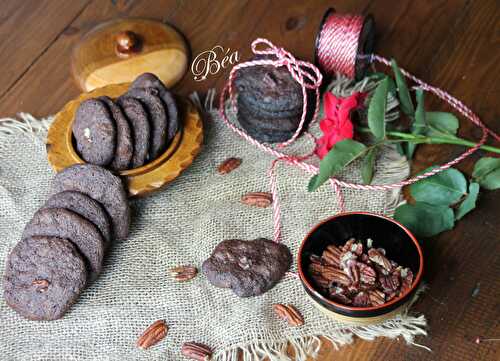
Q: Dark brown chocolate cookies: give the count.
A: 14